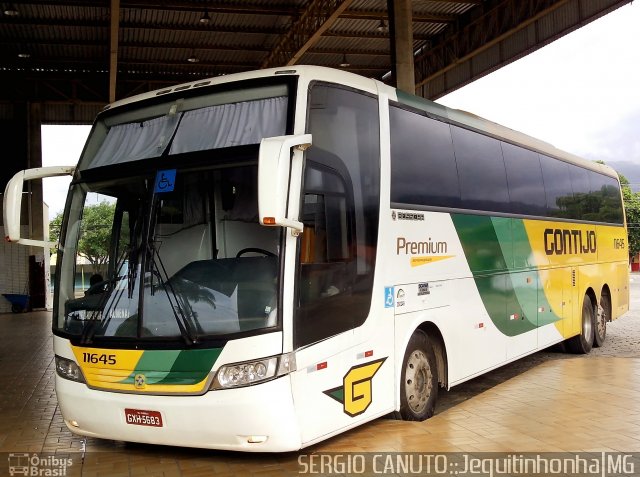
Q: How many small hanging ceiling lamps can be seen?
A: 6